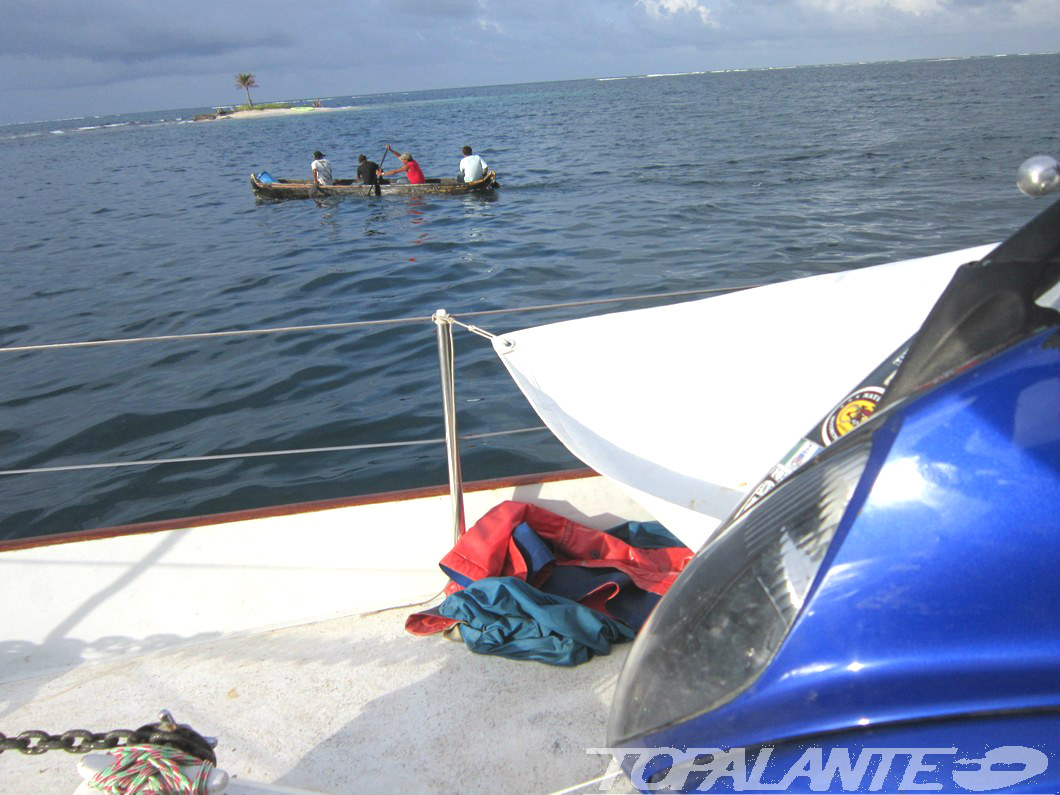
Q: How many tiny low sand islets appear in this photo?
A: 1